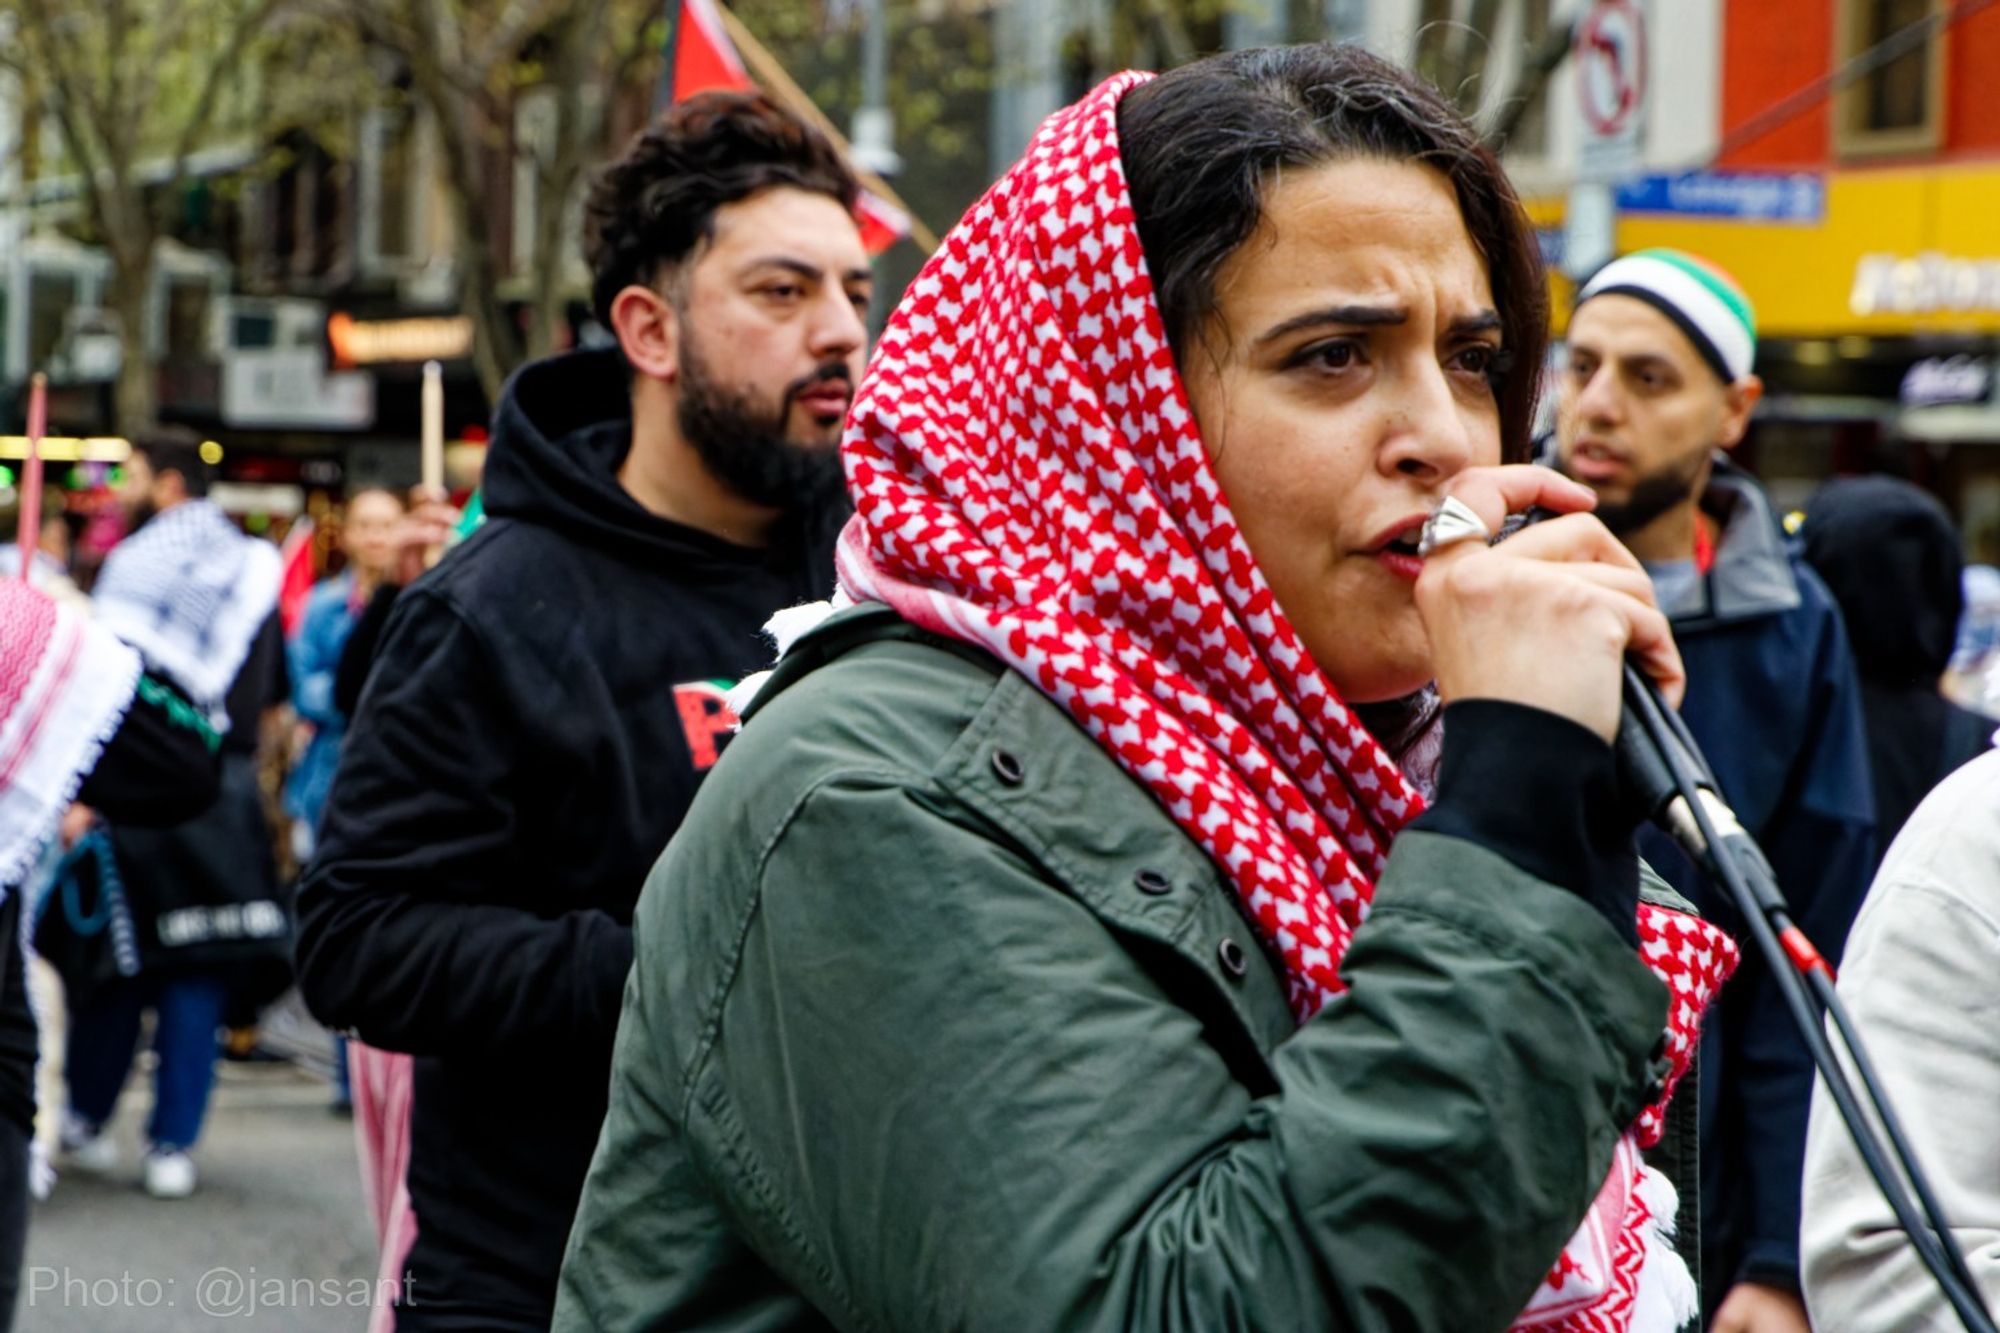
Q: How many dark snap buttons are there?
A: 3